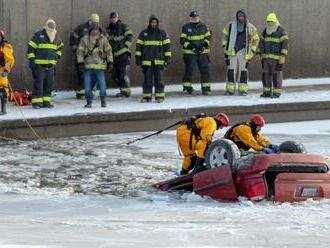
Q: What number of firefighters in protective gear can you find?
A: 11